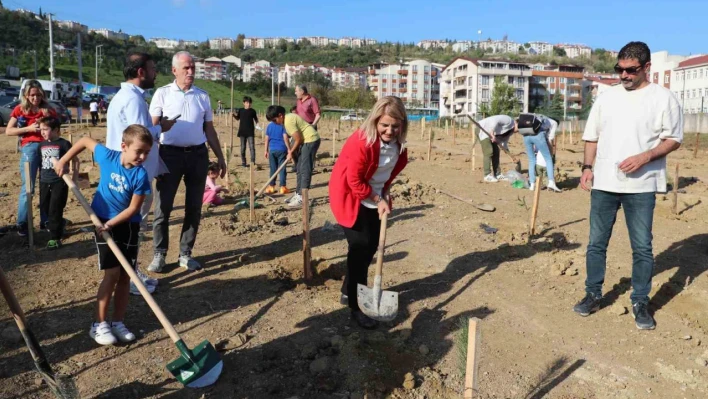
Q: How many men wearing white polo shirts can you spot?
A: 1